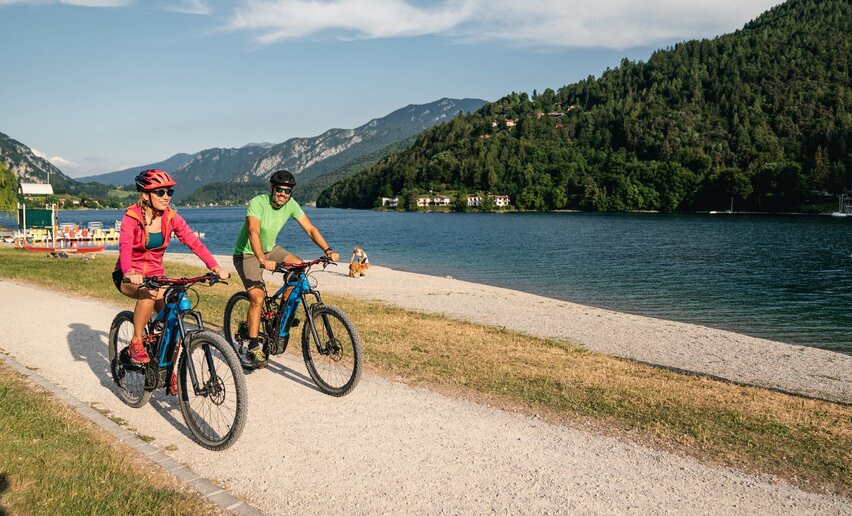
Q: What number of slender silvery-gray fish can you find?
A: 0